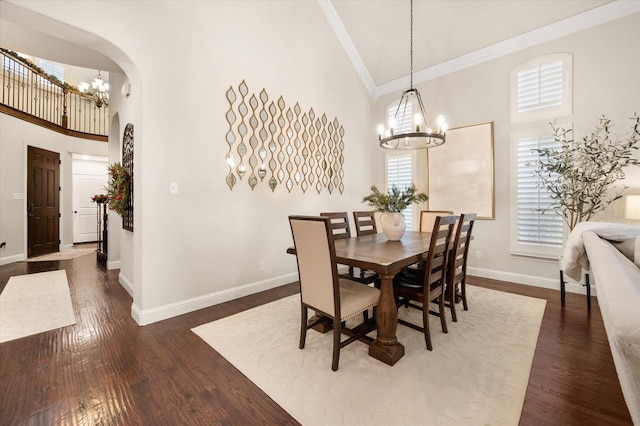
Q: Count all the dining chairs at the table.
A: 6